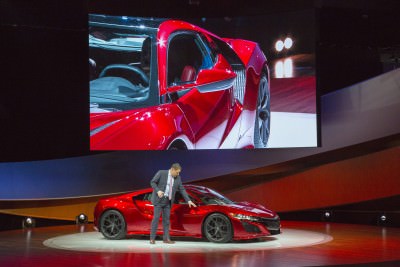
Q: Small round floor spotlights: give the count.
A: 4